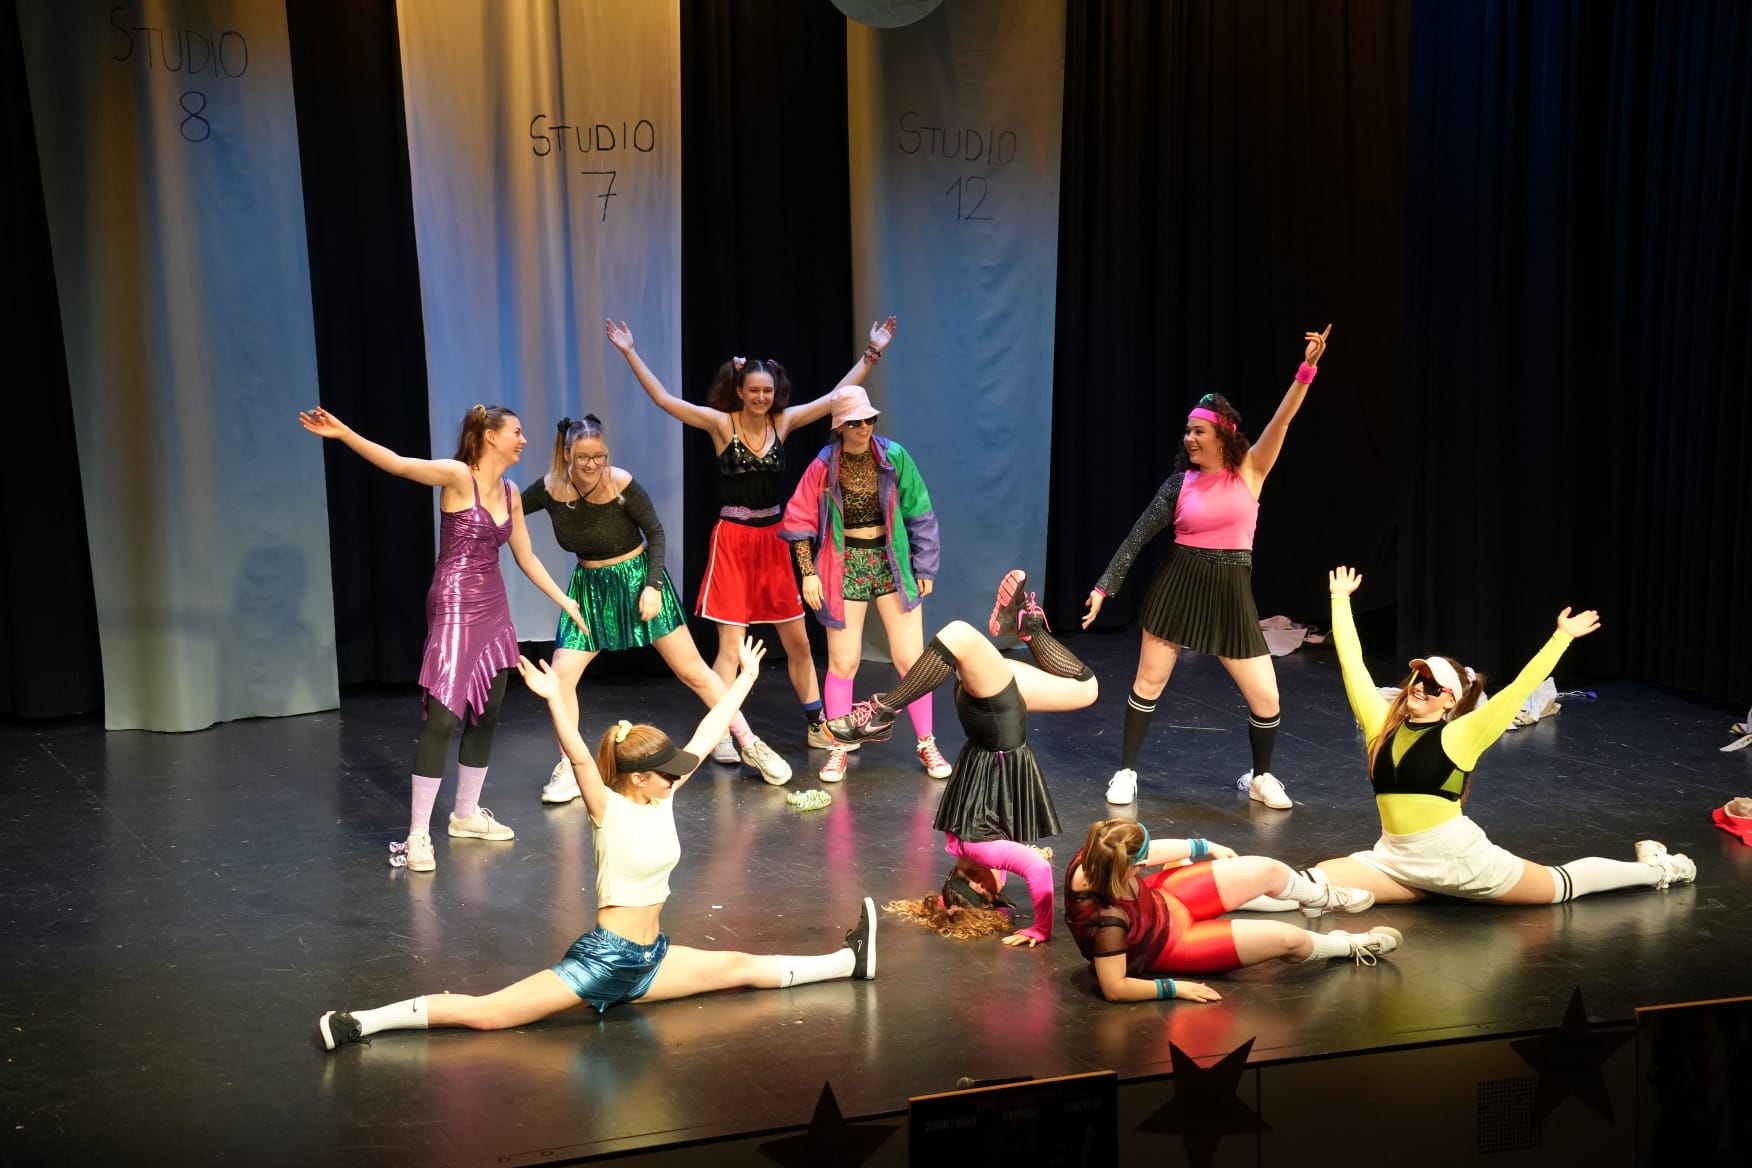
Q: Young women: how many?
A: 9